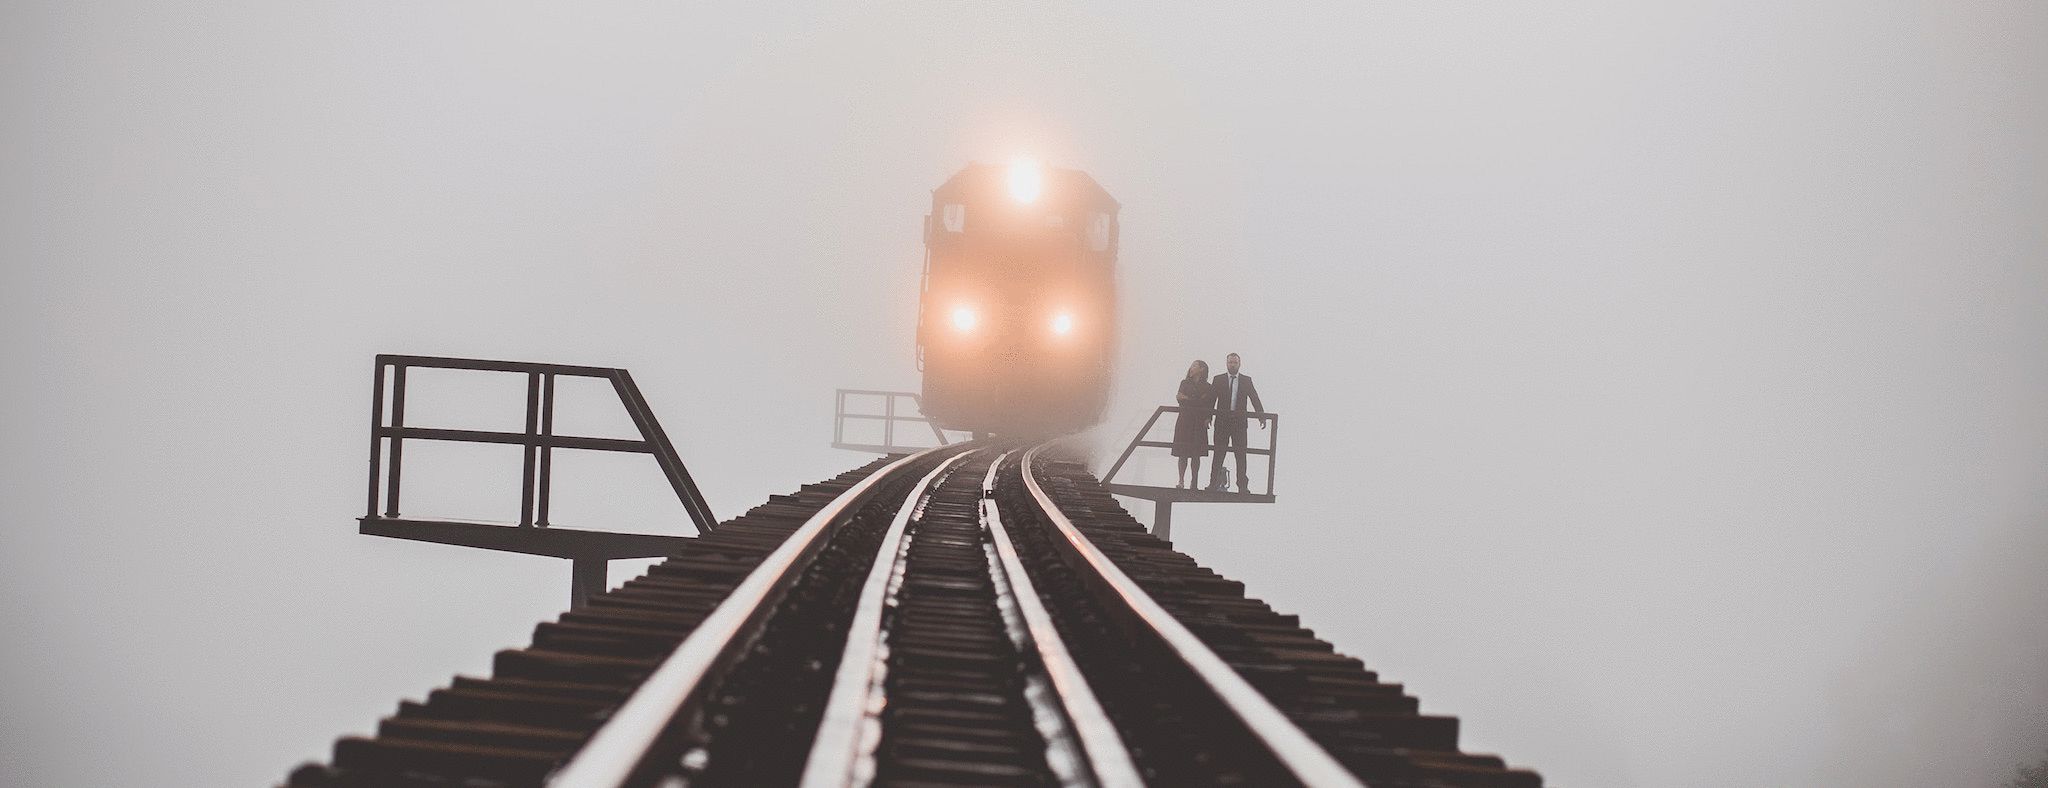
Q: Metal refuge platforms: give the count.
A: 3